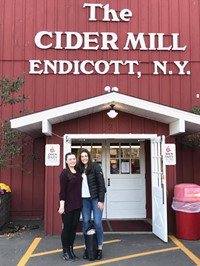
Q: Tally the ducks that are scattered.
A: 0